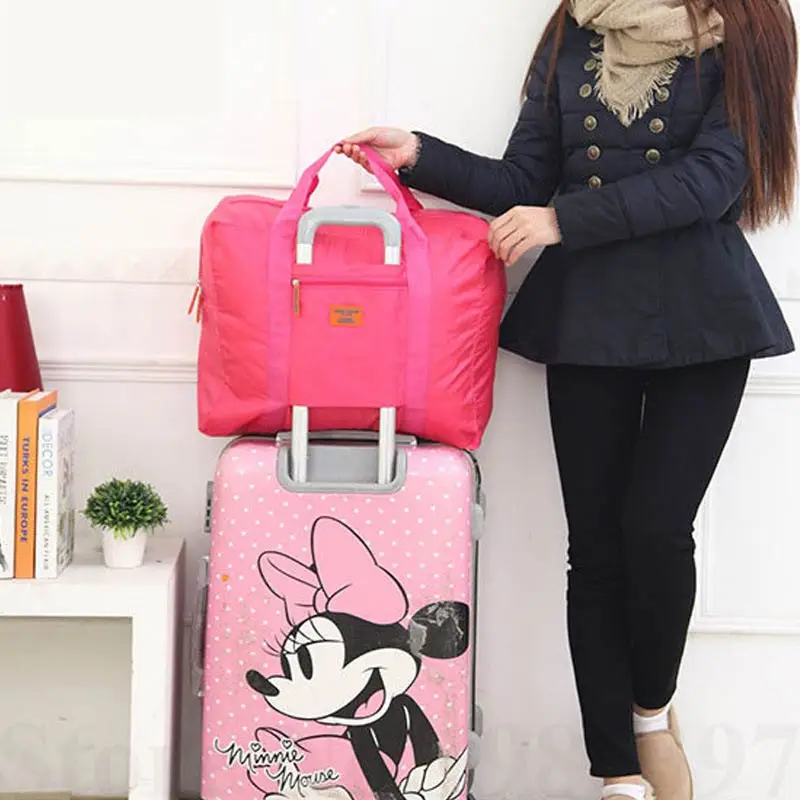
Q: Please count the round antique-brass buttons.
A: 9